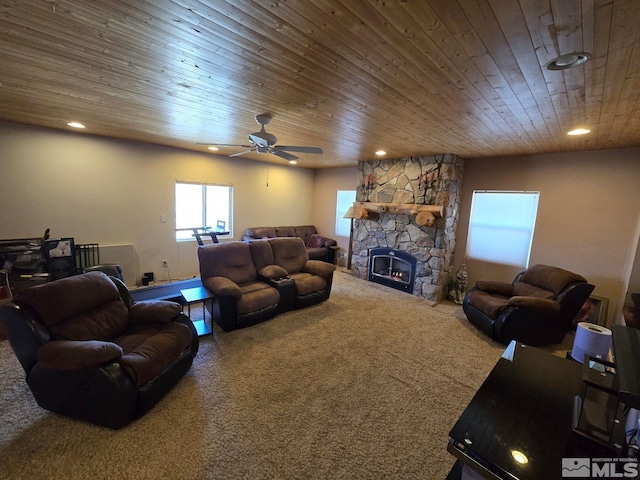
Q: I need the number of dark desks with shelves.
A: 1